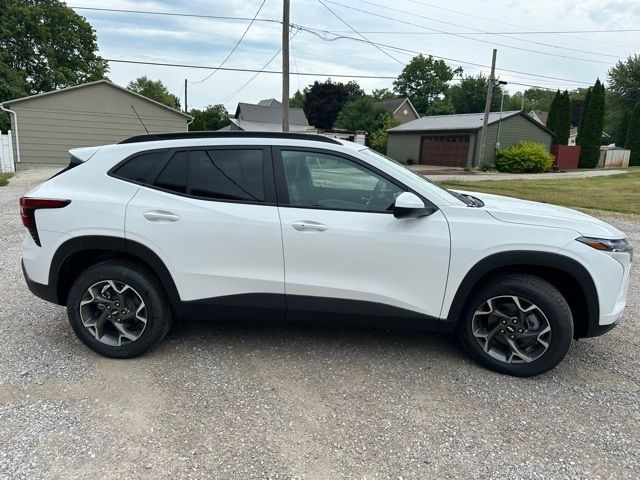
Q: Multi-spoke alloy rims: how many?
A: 2